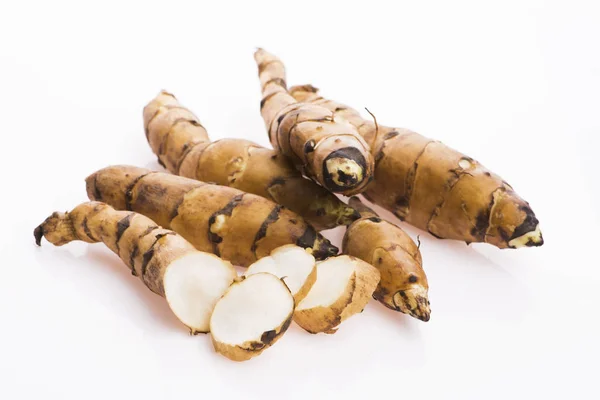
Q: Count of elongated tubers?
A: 6